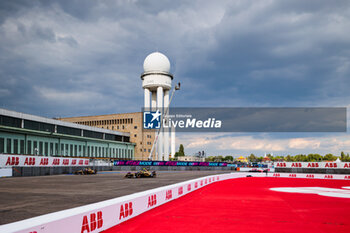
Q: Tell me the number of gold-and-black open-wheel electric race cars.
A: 2